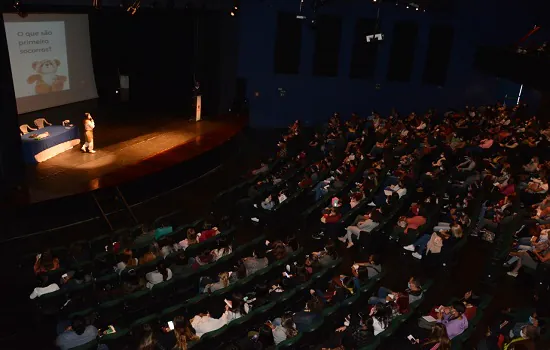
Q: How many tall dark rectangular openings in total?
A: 5